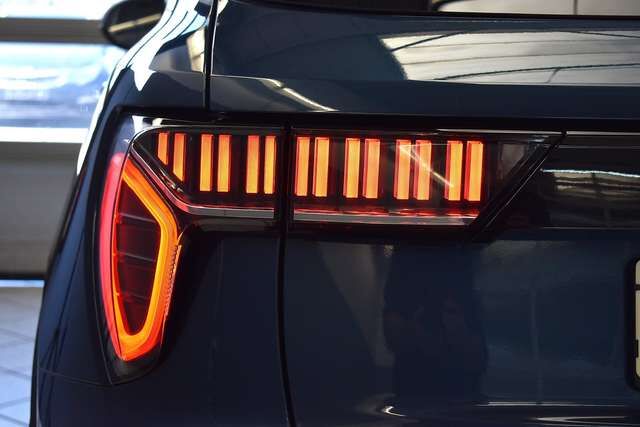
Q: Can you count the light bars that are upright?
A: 14